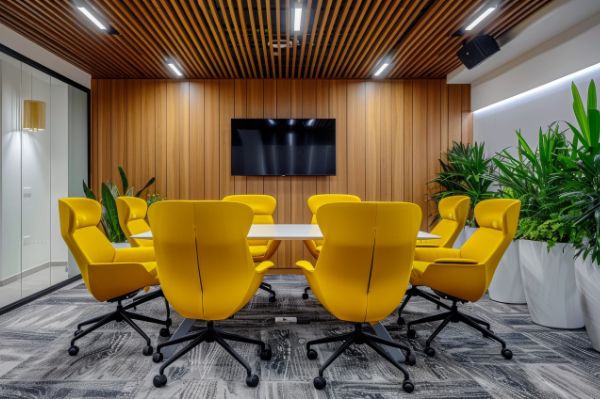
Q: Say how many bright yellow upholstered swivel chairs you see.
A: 8